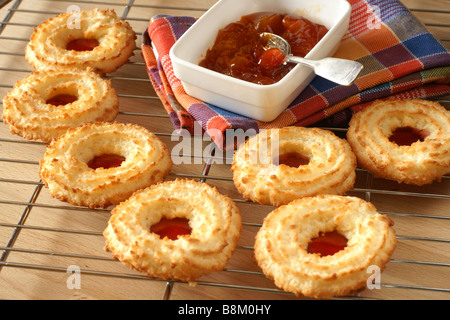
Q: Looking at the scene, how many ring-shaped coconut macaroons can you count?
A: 7